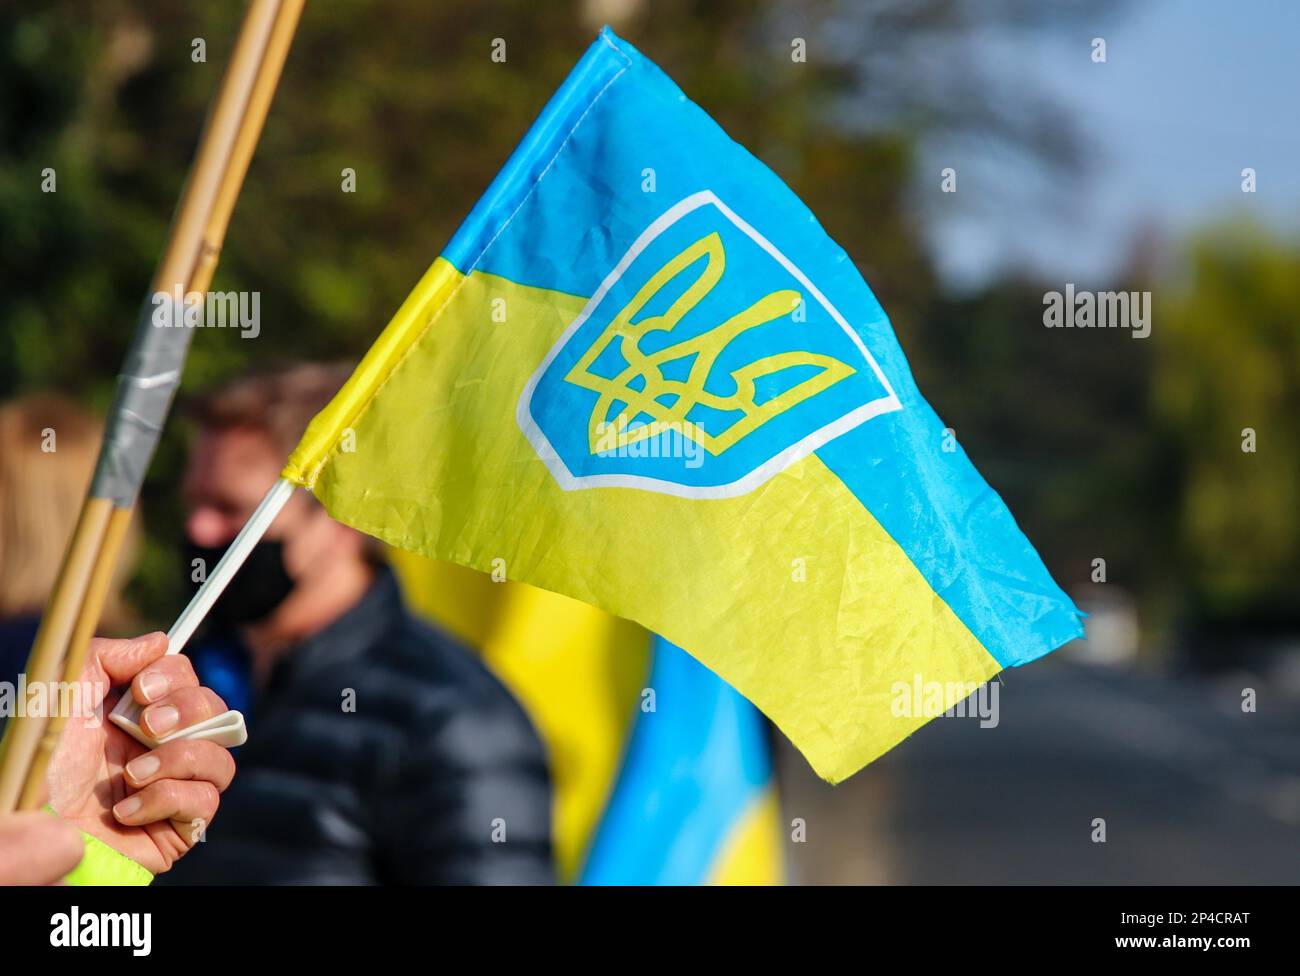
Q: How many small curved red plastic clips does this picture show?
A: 0